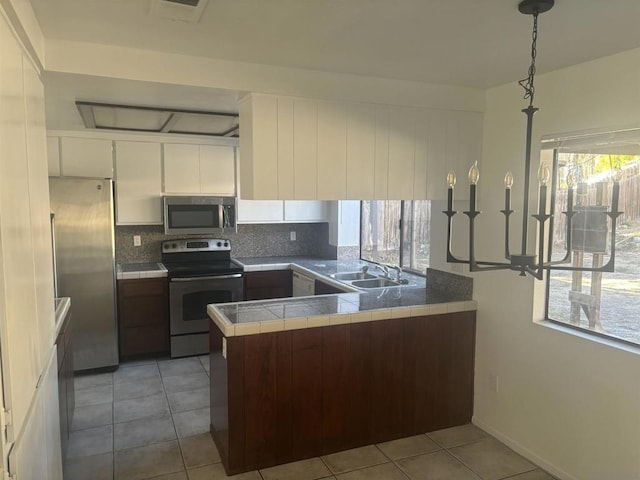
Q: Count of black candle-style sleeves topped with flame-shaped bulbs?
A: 6